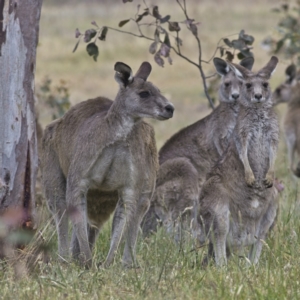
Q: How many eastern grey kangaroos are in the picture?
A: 4